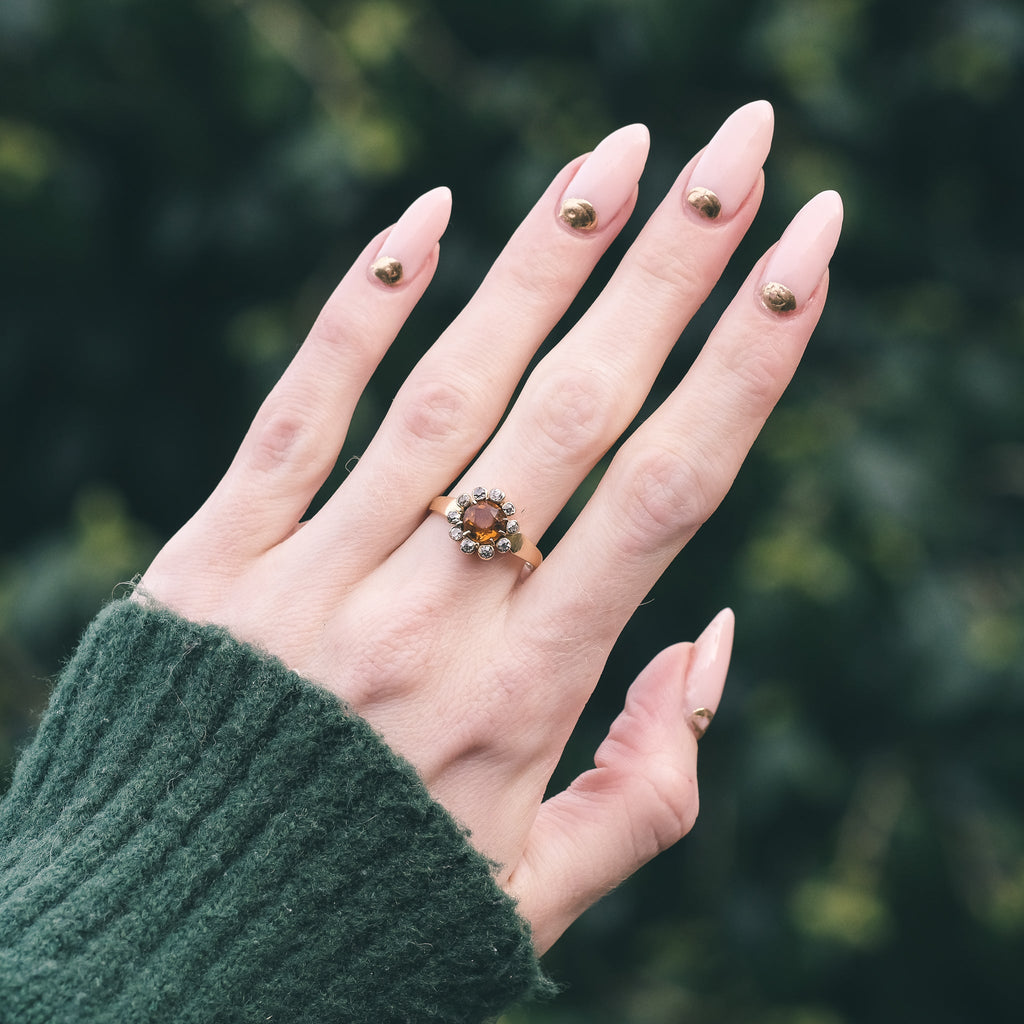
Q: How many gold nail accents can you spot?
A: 5